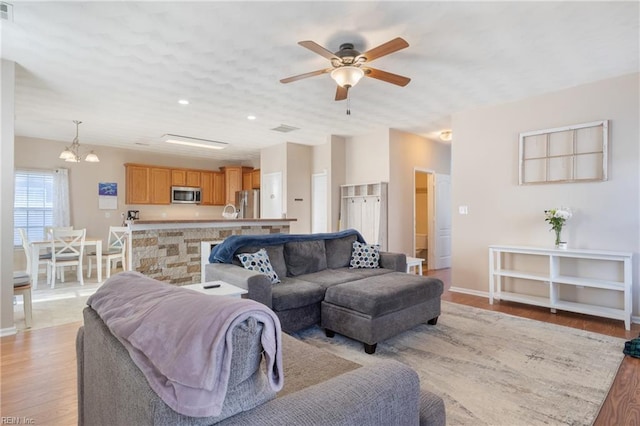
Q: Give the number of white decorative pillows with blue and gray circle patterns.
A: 2